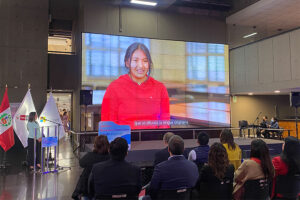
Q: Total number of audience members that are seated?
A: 9